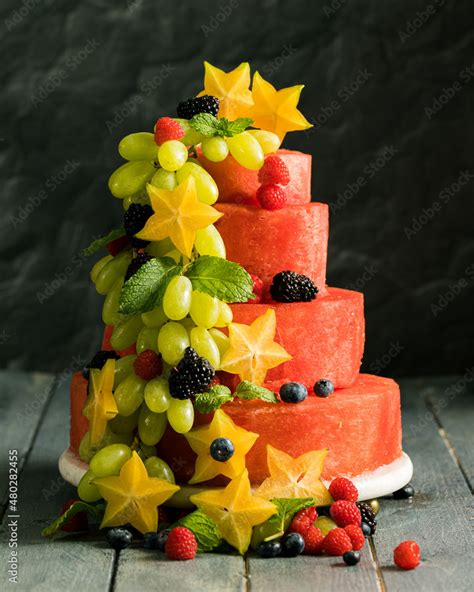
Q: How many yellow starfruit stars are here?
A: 9